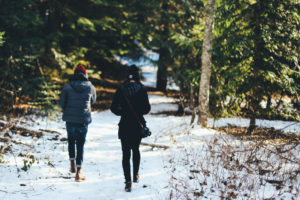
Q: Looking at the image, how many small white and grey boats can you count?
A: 0